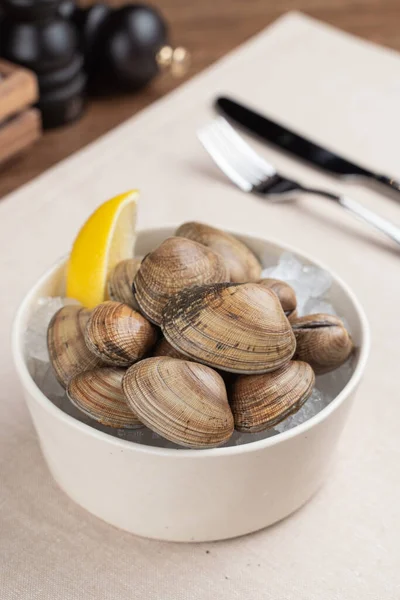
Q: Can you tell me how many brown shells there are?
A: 12